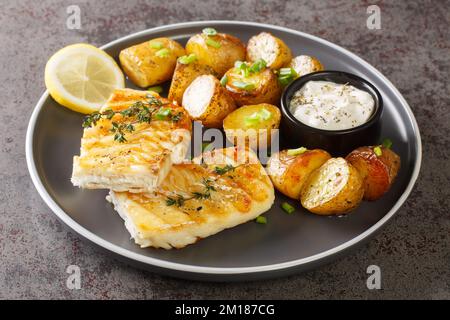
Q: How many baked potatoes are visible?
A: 11